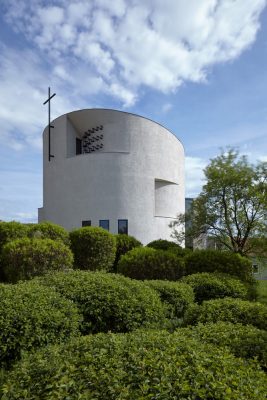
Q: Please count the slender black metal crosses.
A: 1